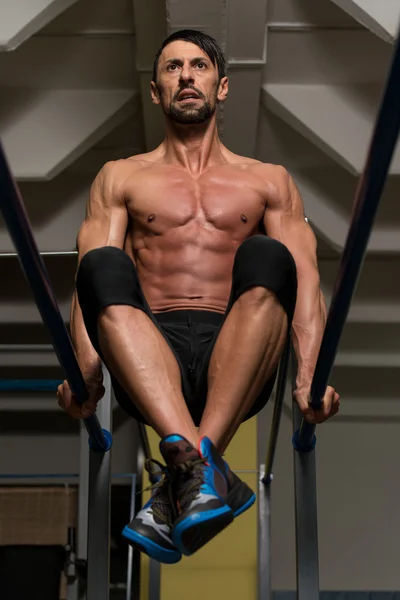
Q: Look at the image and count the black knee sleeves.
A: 2